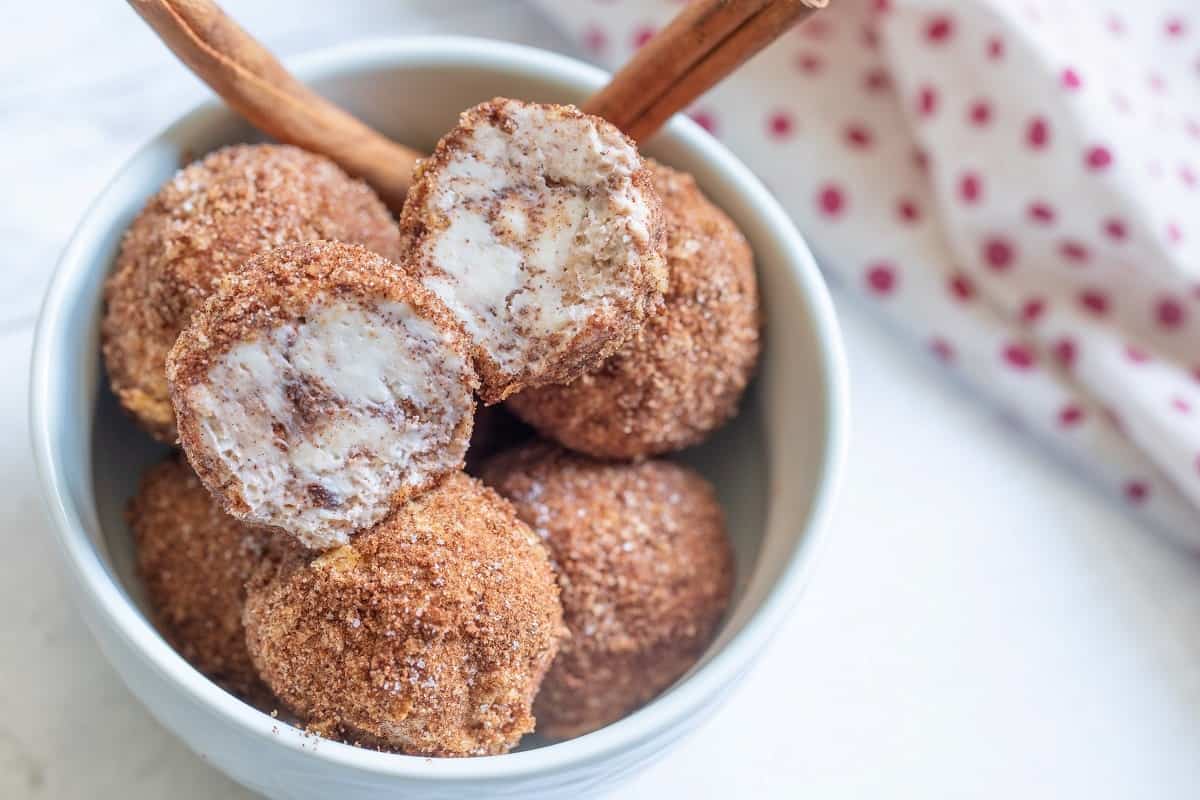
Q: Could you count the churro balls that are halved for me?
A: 2